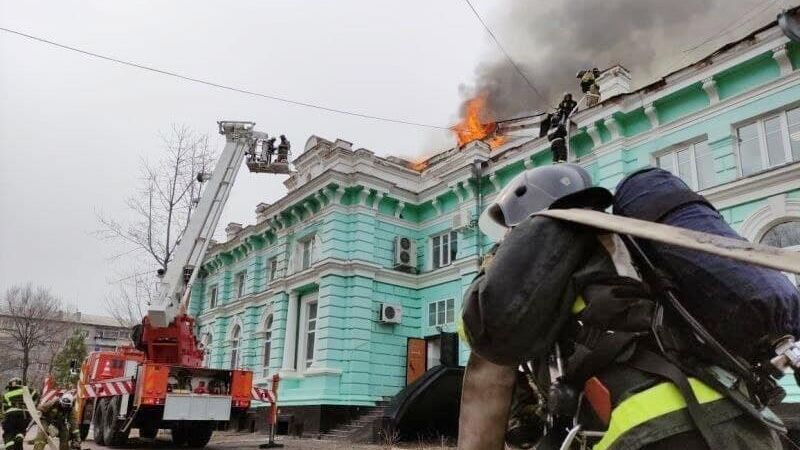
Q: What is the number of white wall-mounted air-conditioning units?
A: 3